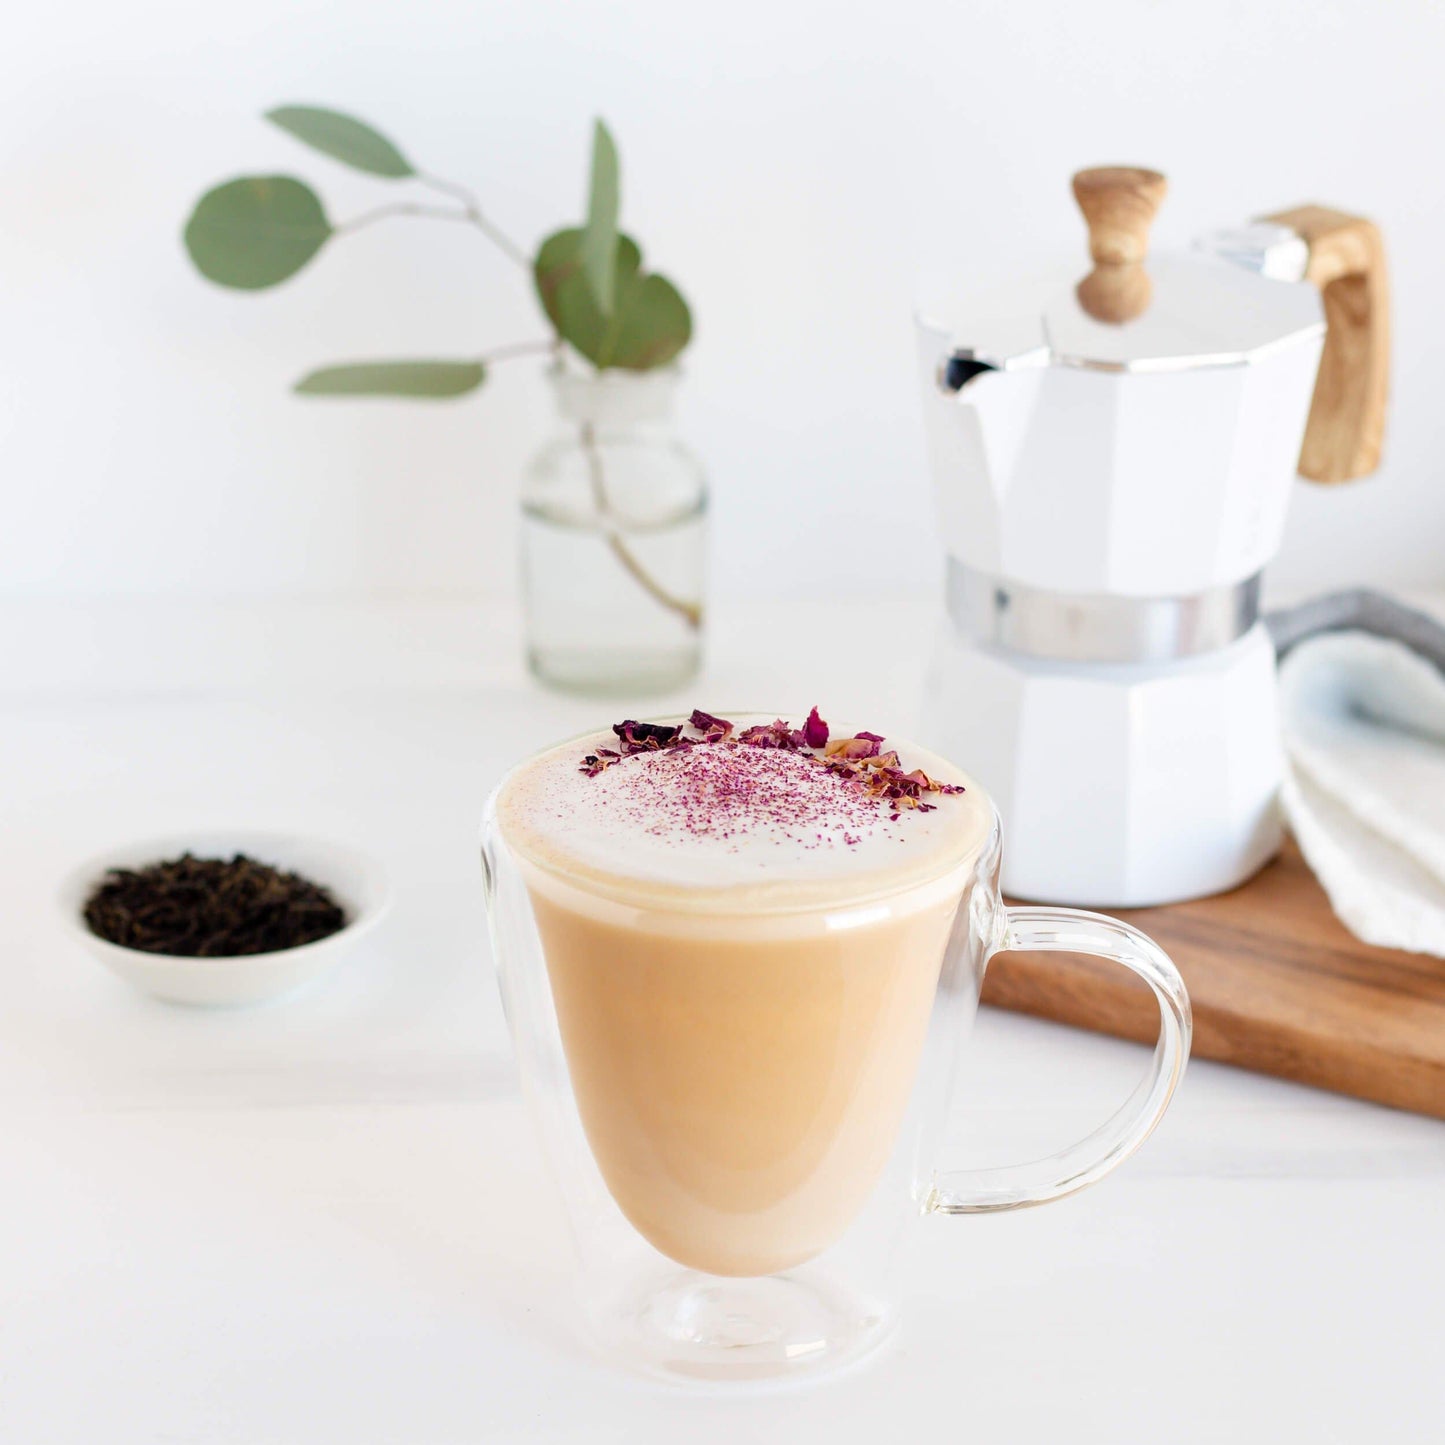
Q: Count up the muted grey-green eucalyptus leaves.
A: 6